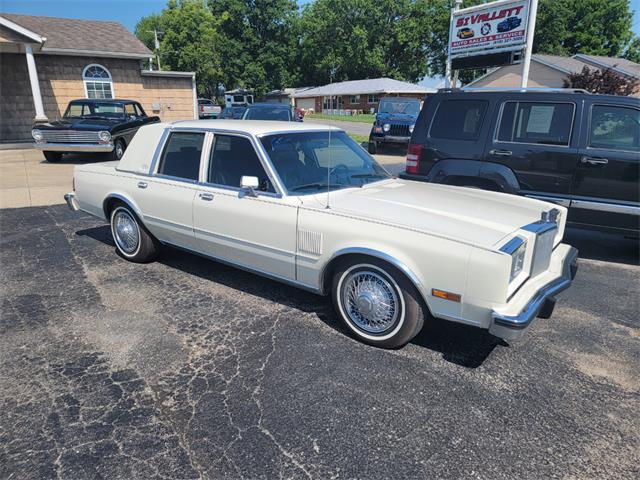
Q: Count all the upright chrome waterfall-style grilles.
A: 1